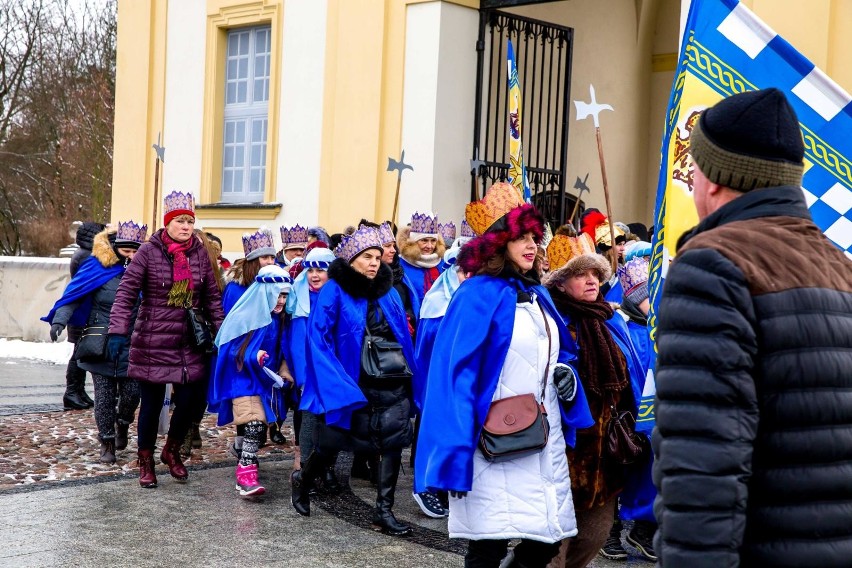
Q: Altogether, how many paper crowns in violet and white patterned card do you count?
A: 10